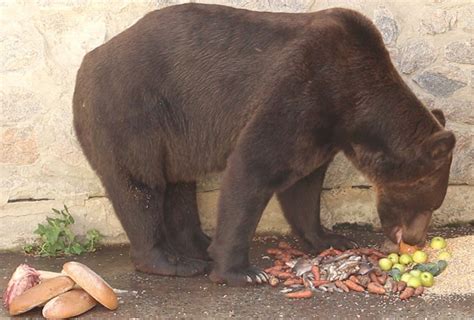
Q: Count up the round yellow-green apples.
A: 11